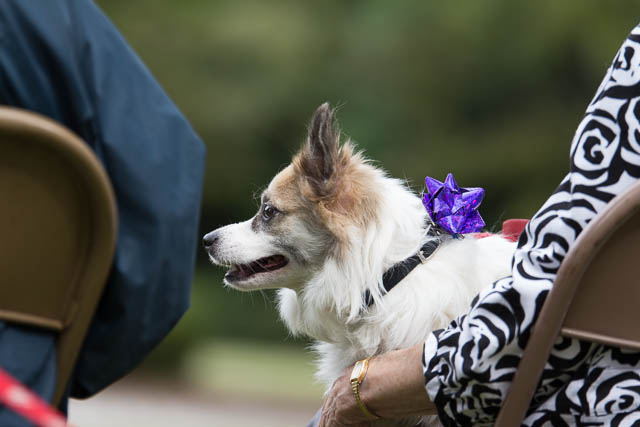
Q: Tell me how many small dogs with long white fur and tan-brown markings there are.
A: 1